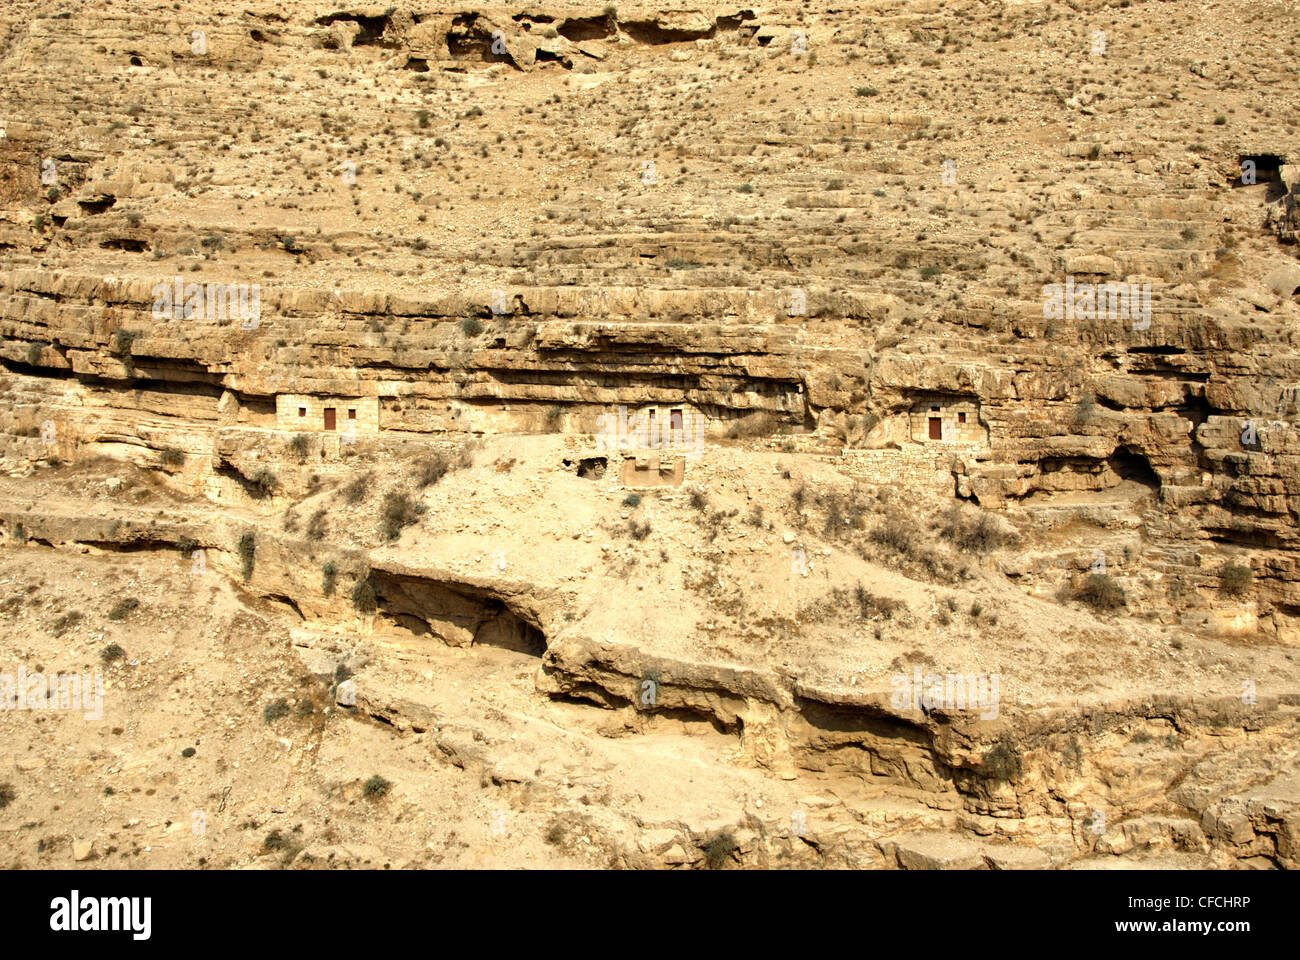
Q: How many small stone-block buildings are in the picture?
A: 3